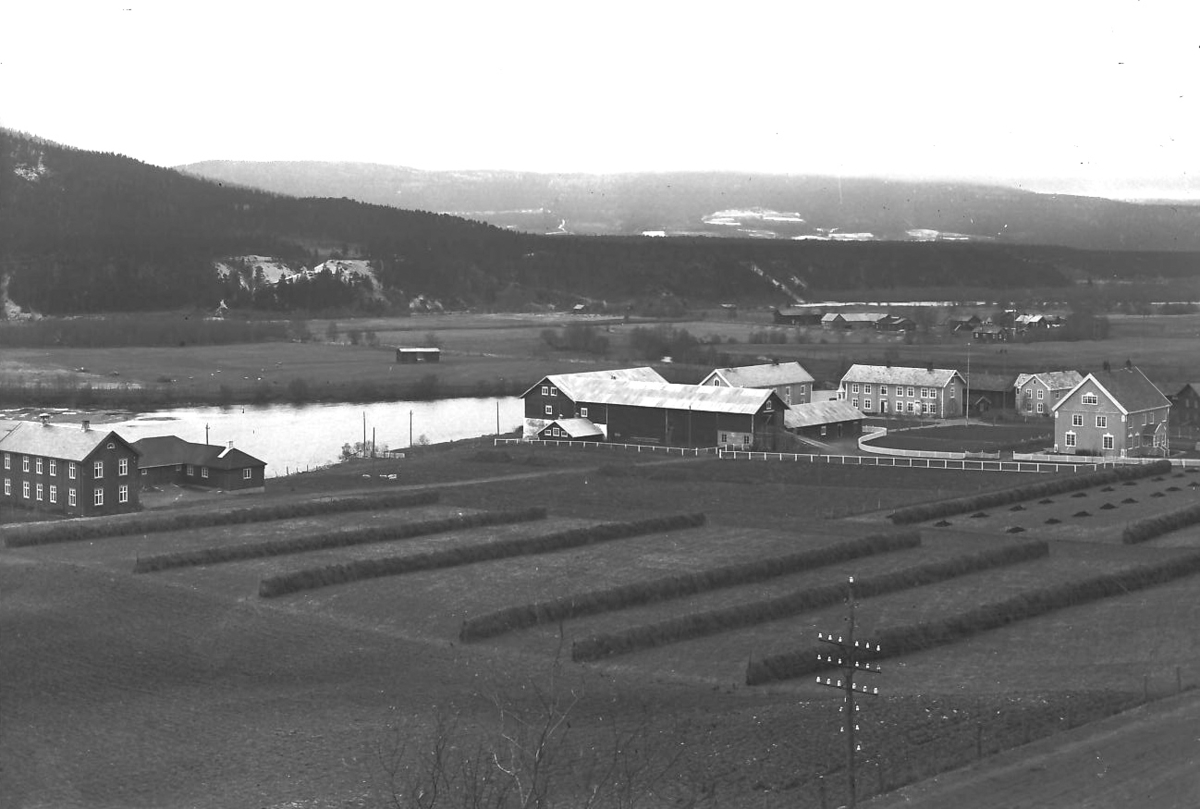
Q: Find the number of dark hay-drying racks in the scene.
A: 8